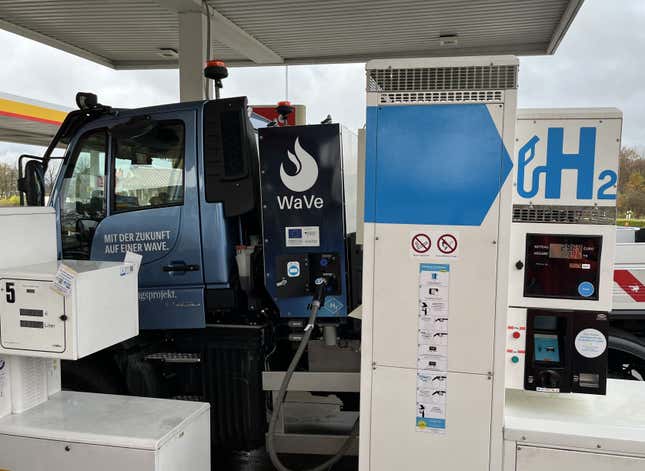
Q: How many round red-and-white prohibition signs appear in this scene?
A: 2